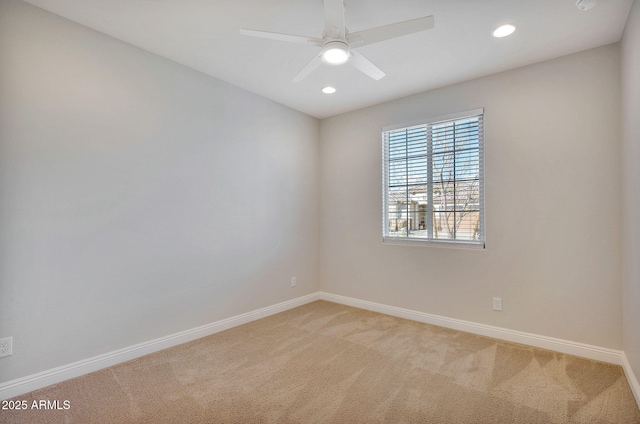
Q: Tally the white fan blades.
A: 5